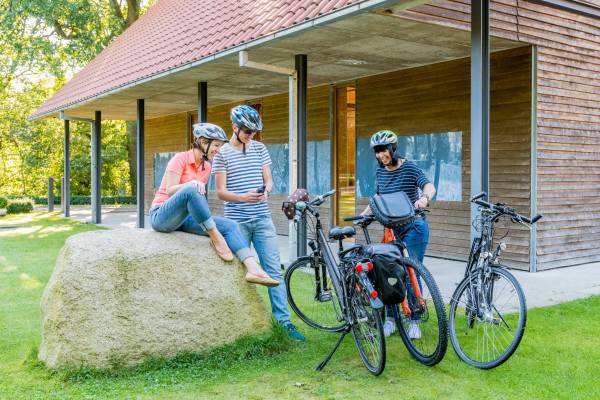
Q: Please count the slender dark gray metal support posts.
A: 6